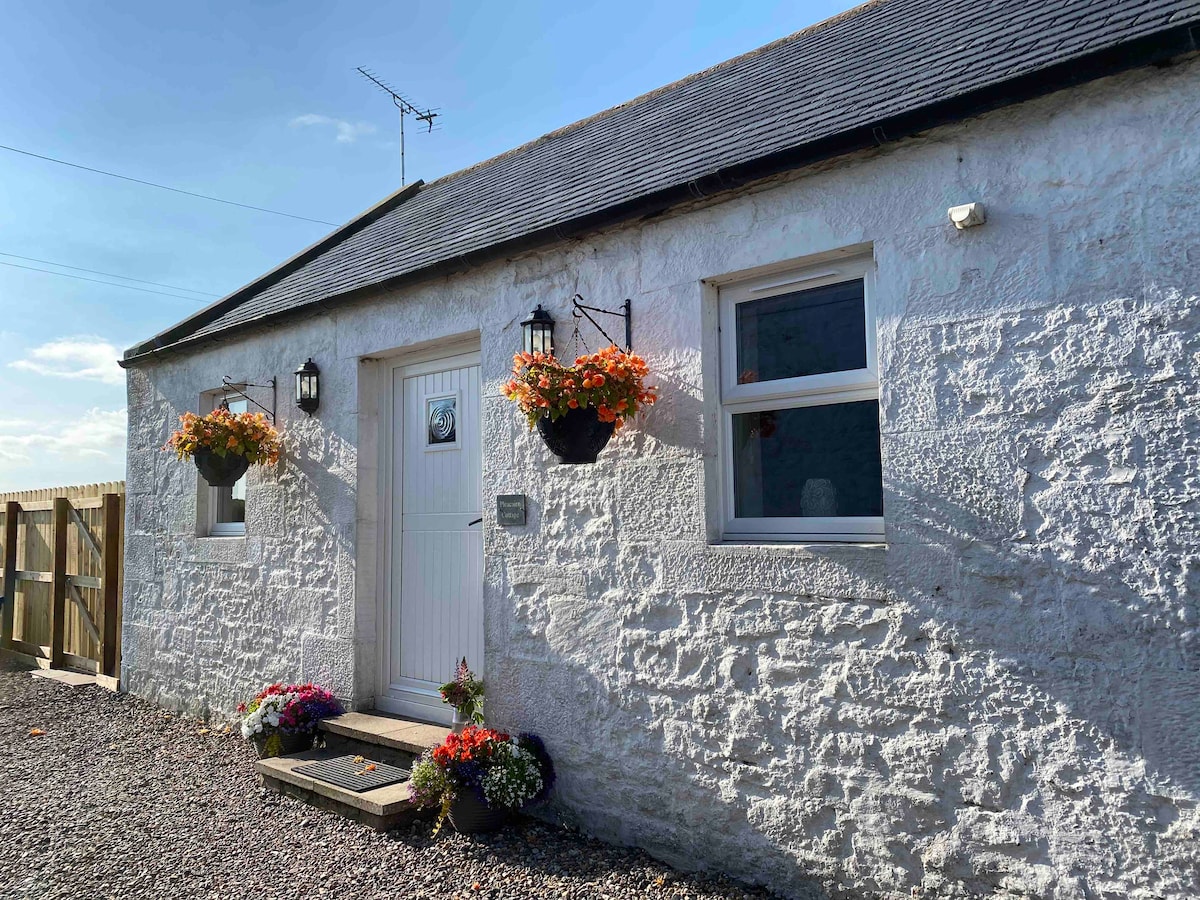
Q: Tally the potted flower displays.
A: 5